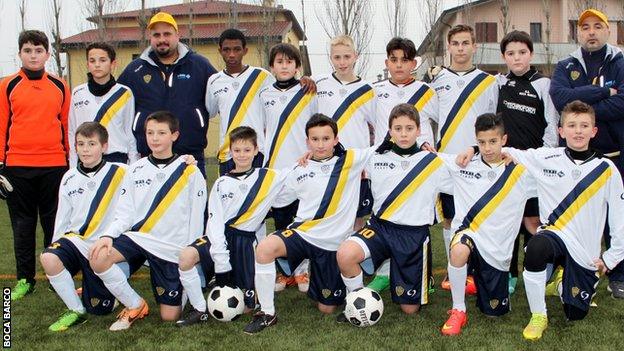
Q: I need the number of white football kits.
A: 13